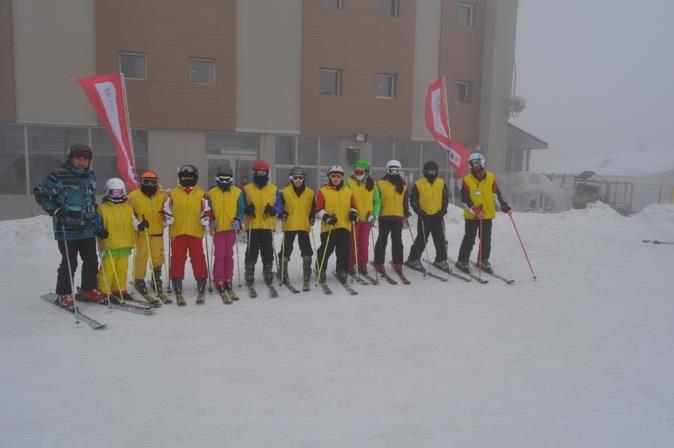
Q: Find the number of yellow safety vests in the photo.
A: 11